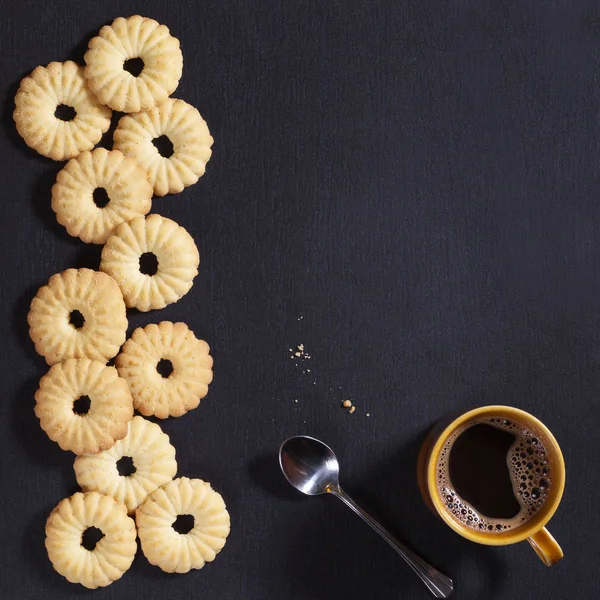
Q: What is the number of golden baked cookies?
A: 11